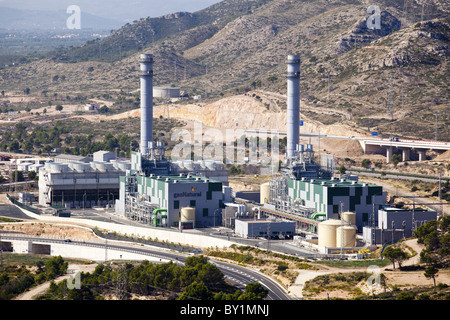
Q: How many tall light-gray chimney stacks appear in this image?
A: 2